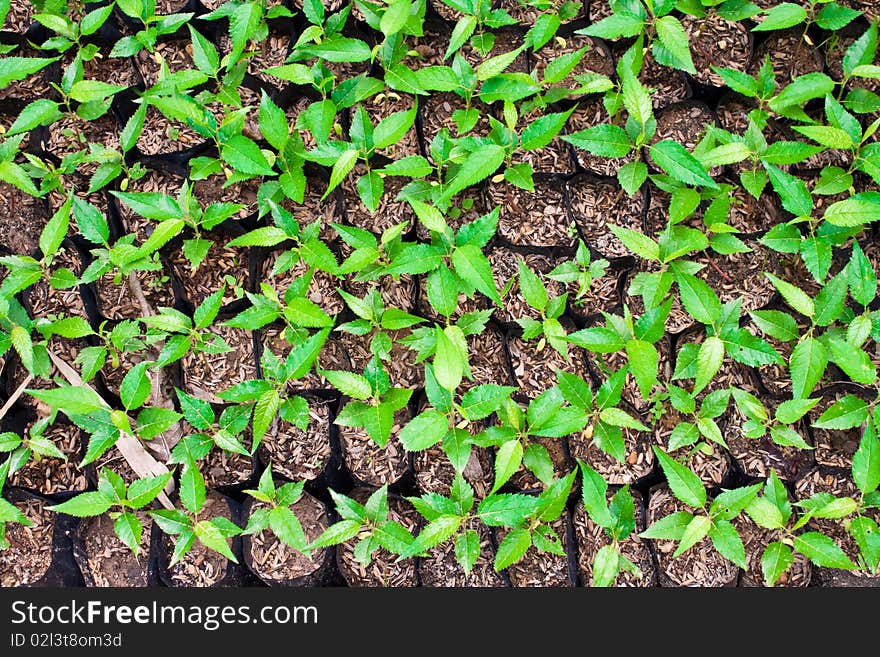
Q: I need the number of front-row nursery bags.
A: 11